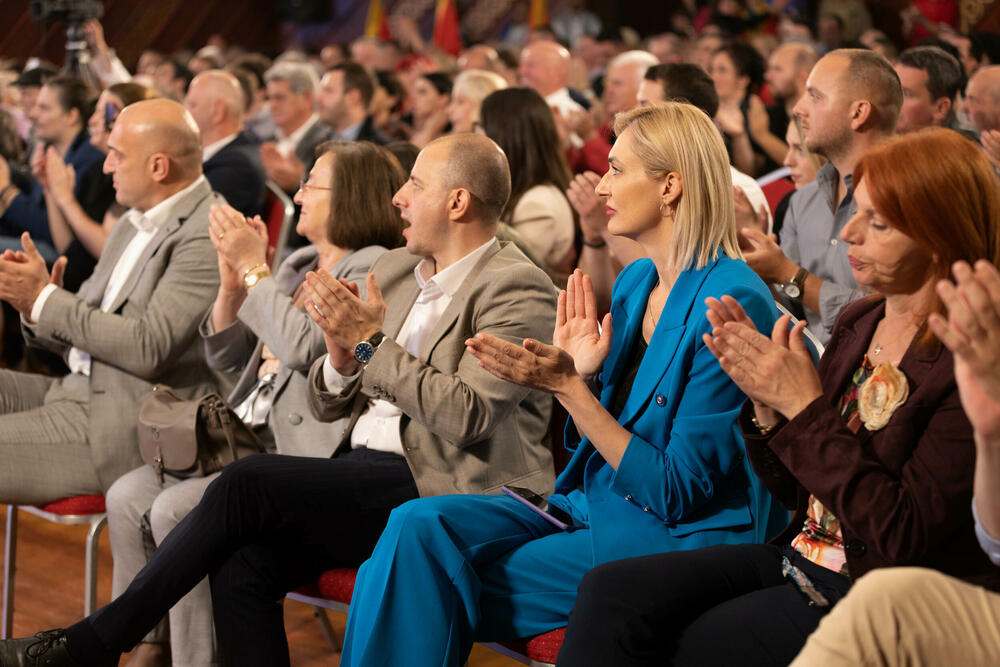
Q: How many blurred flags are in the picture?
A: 3